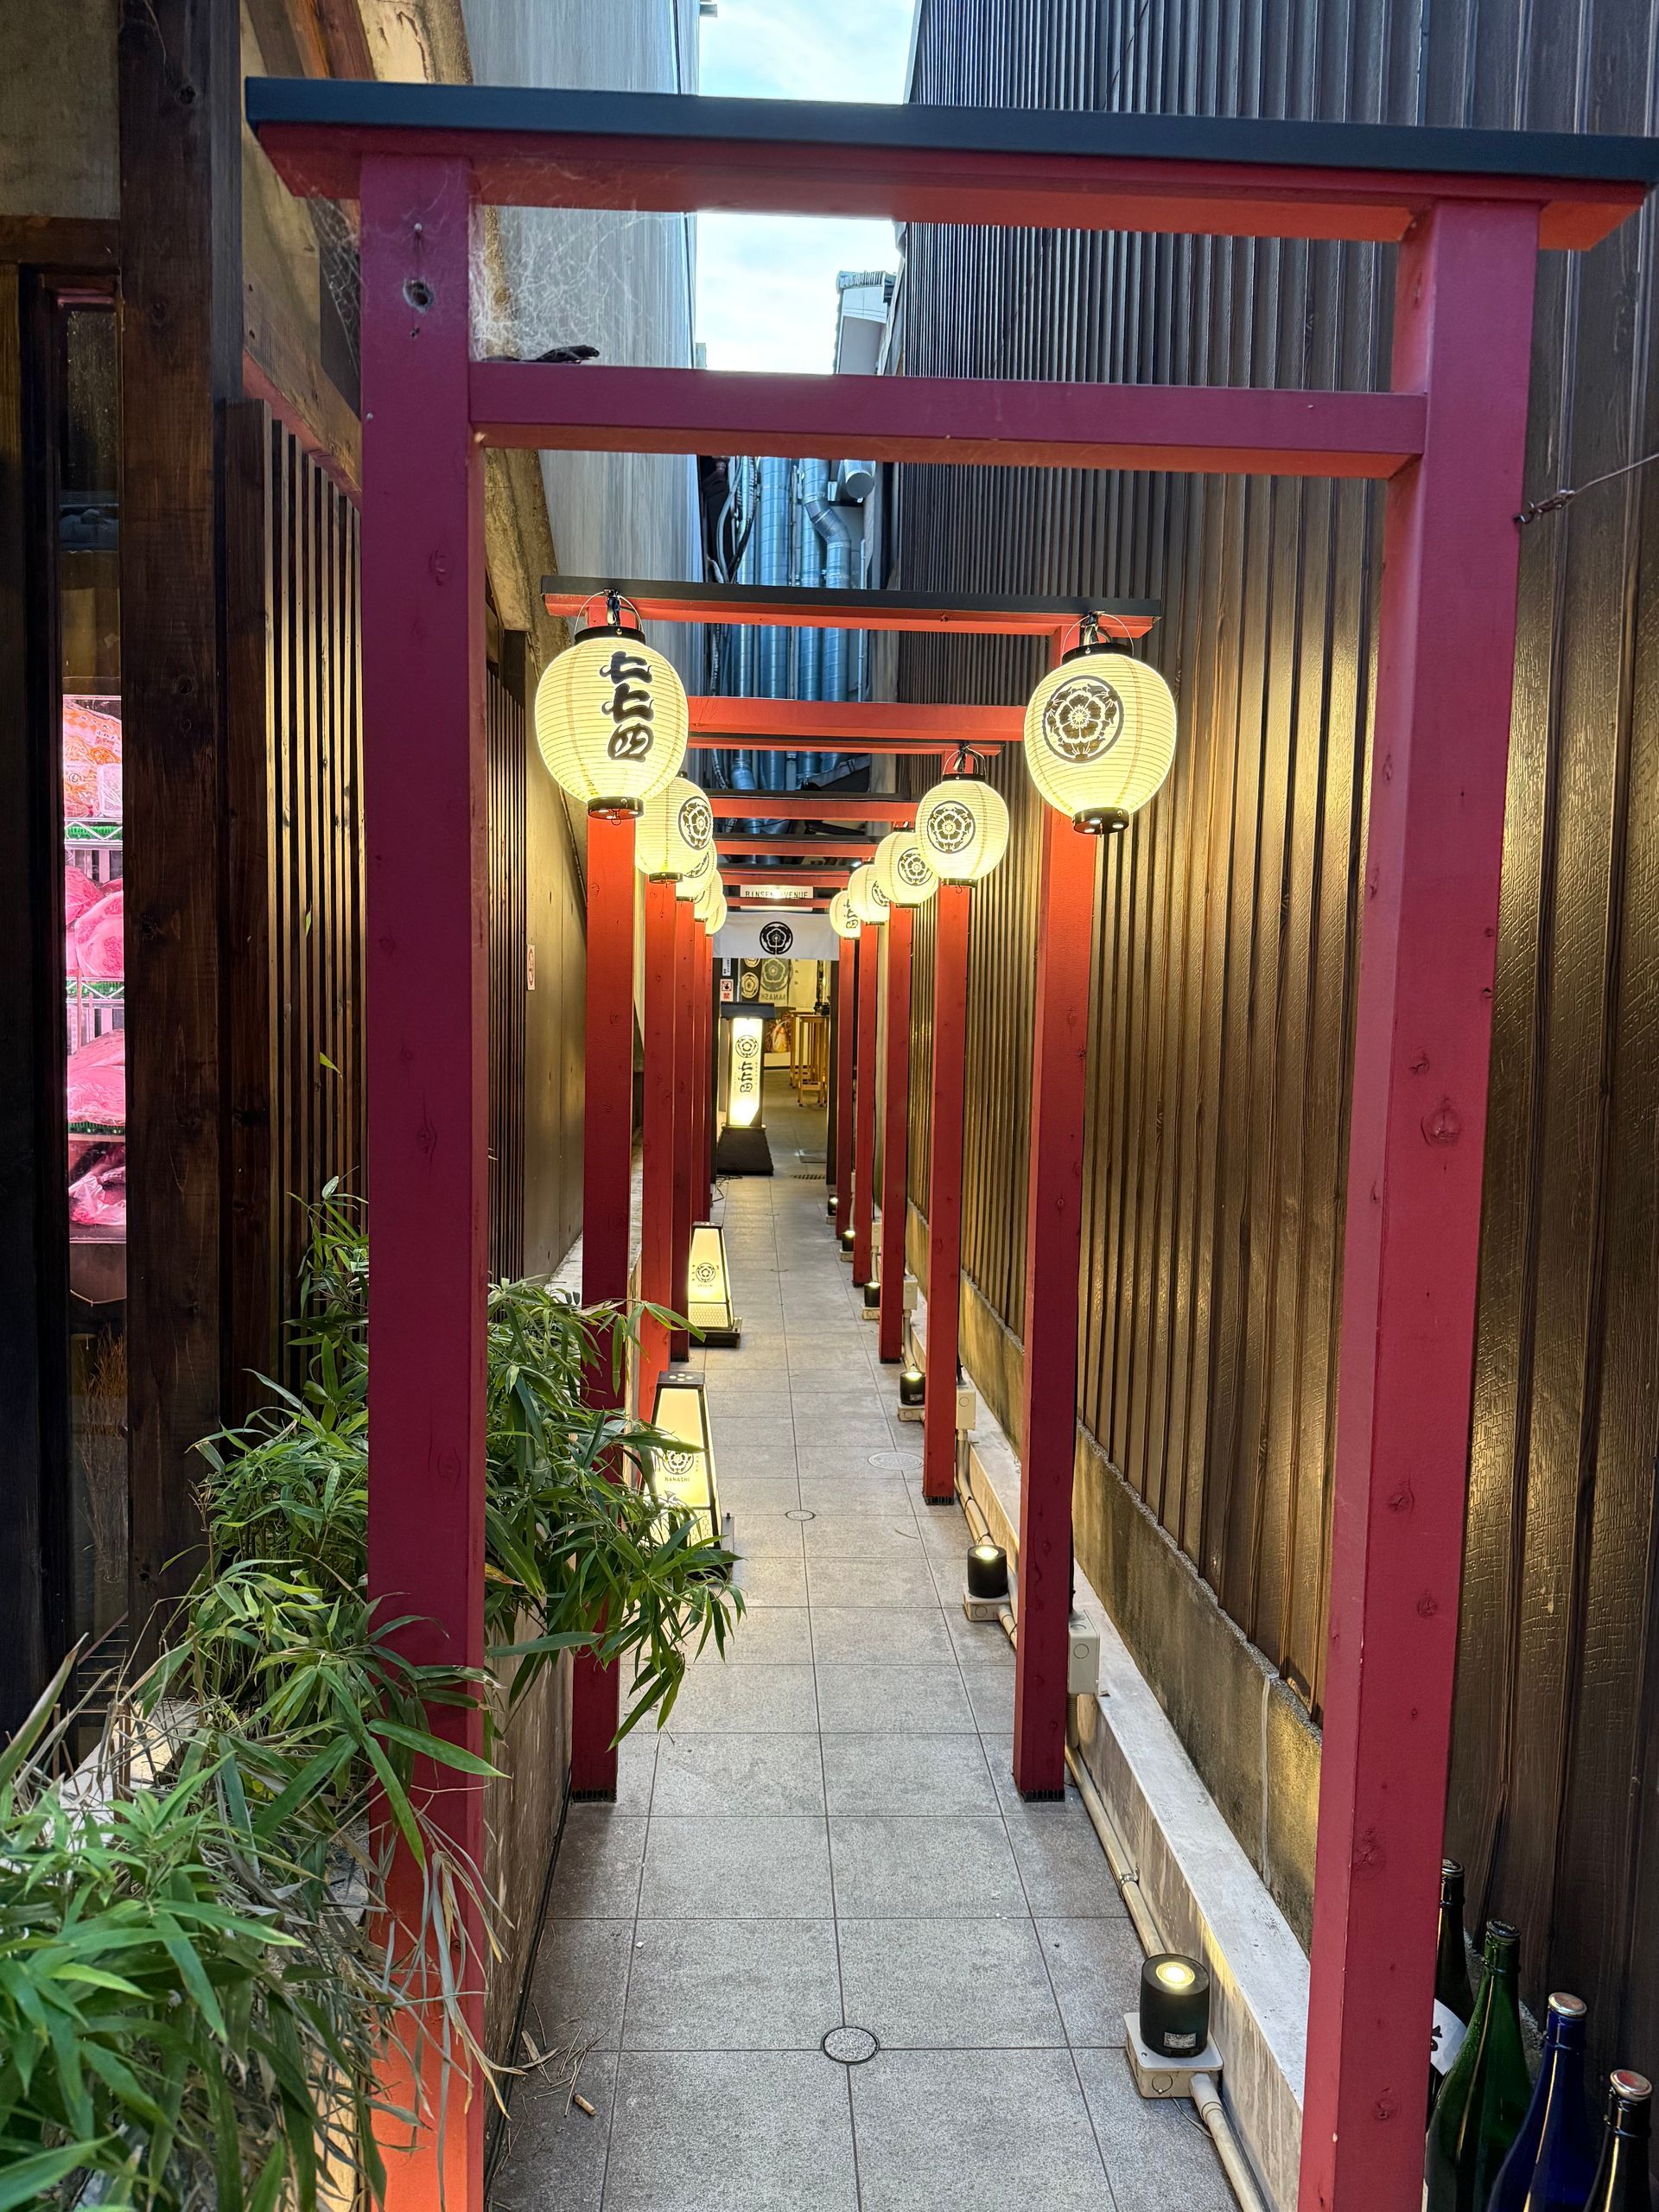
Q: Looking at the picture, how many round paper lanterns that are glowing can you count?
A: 10